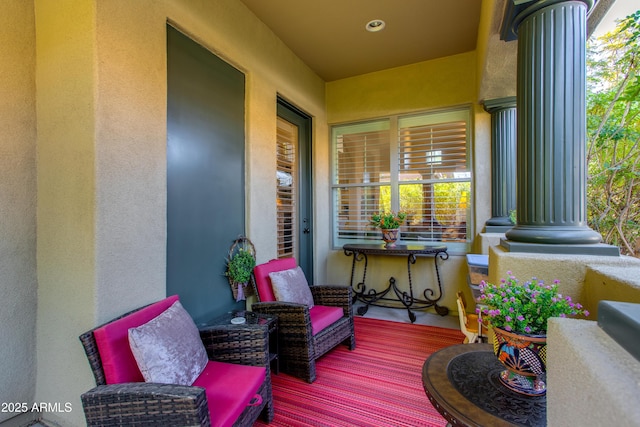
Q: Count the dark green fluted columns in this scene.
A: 2